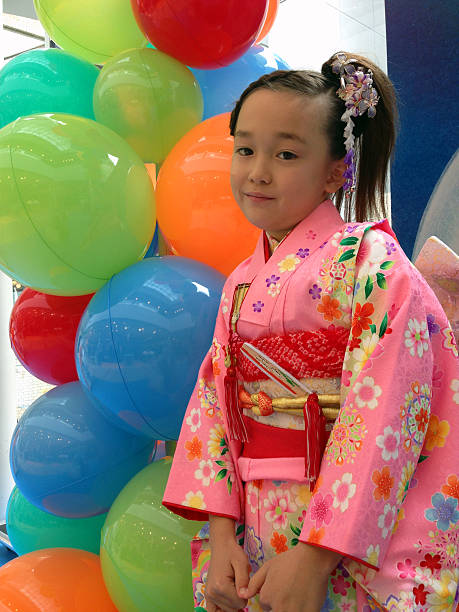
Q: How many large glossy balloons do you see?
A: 14